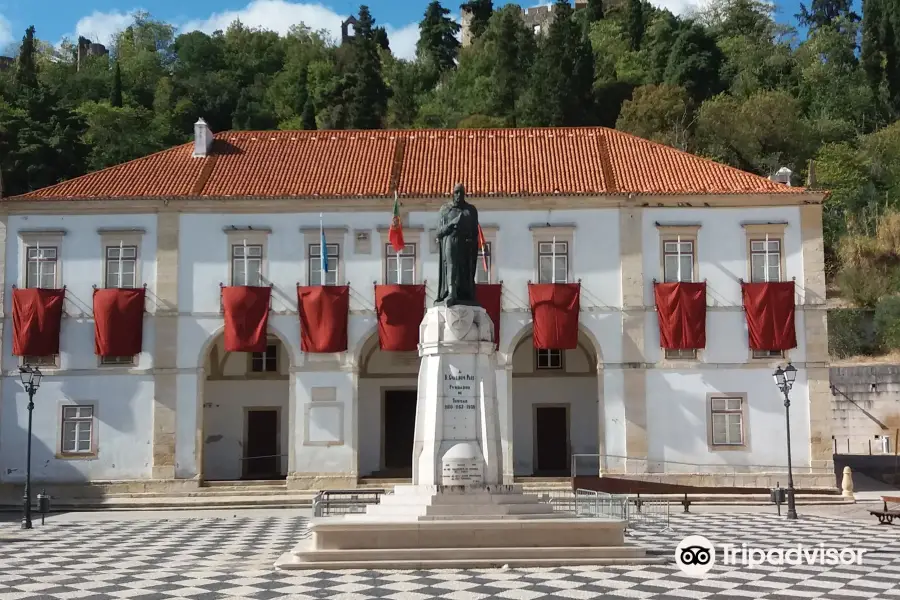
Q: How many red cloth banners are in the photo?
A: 9